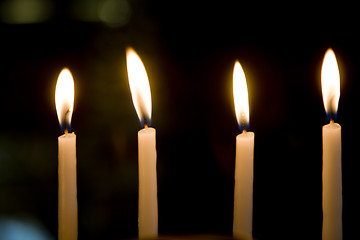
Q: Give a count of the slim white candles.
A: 4